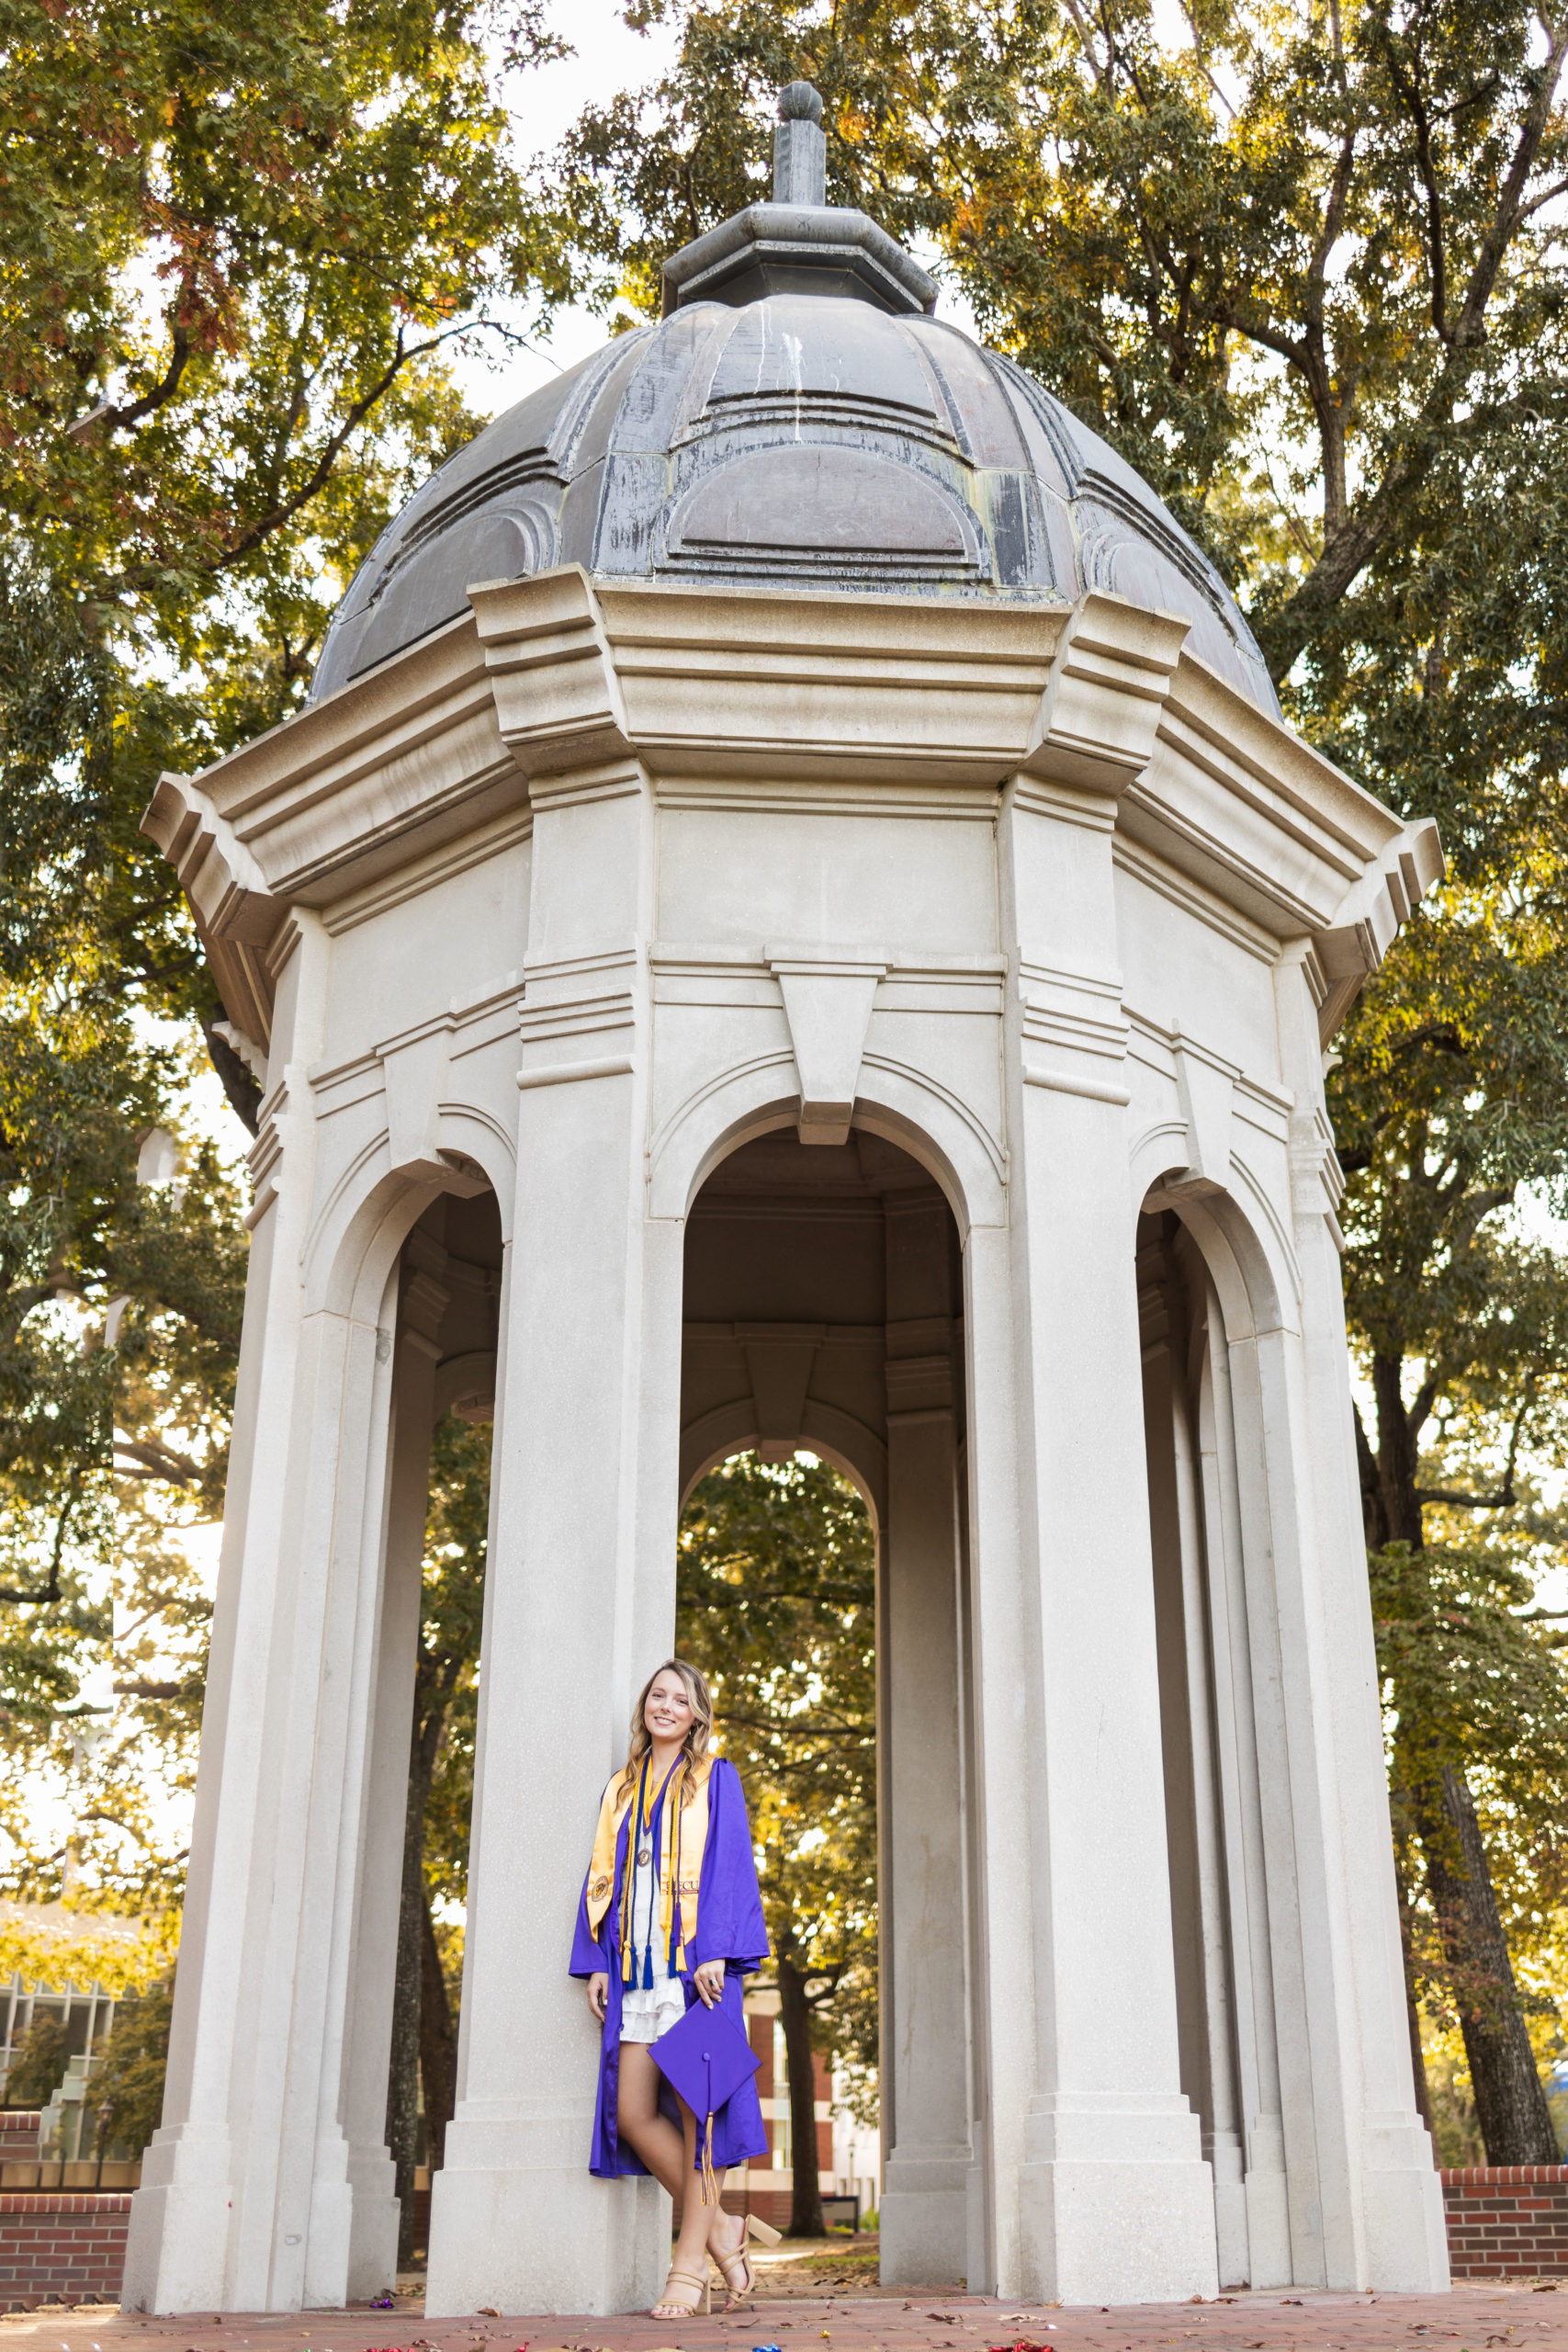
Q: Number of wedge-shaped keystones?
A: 4